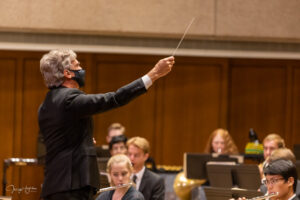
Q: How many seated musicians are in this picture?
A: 8